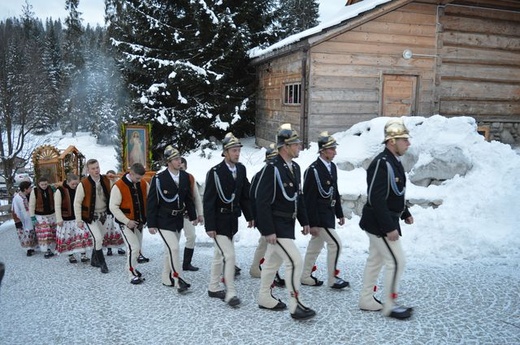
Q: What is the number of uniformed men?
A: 6